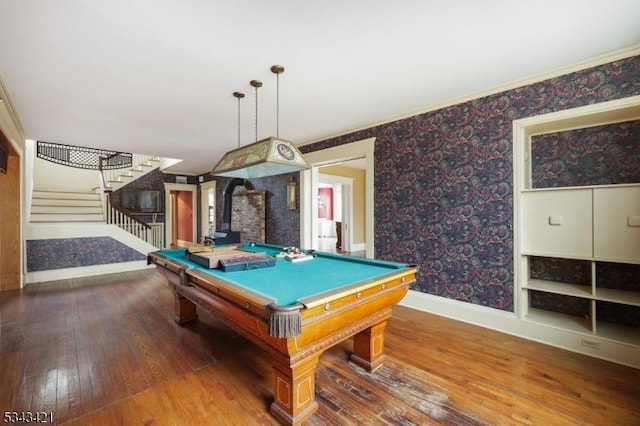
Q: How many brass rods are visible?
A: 3